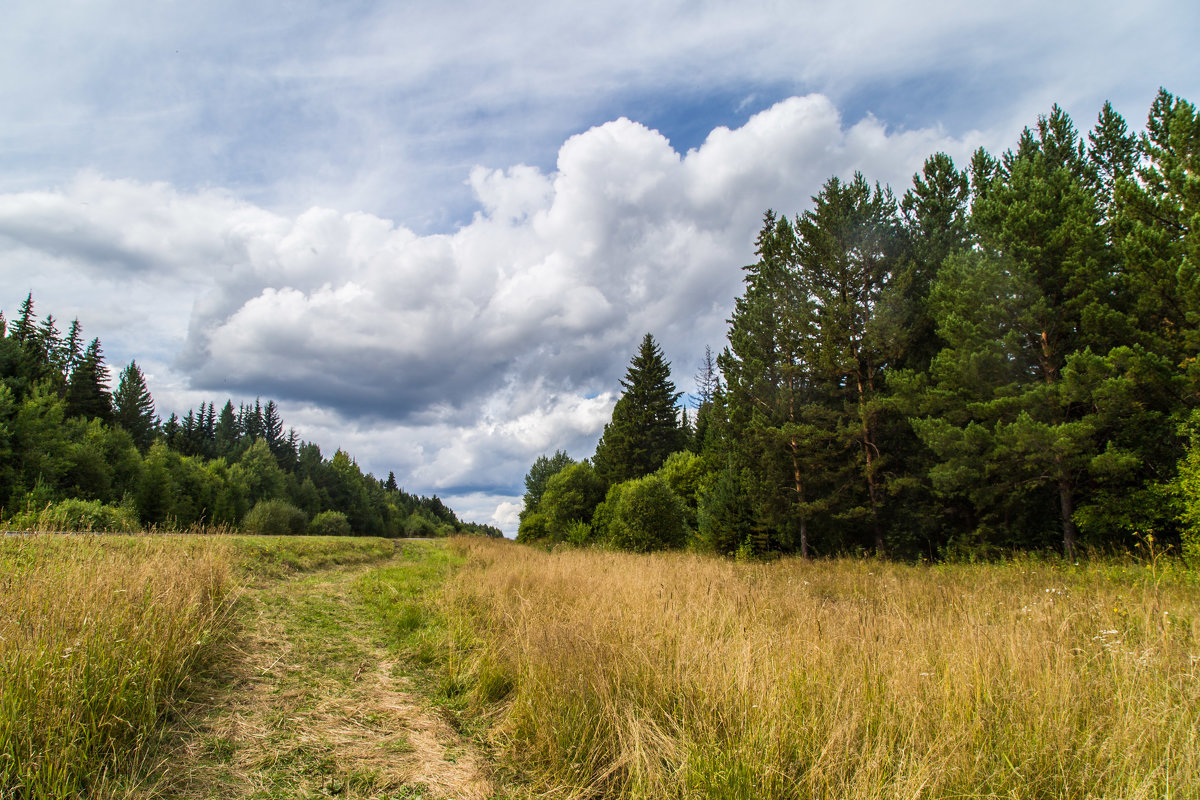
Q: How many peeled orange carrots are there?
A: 0